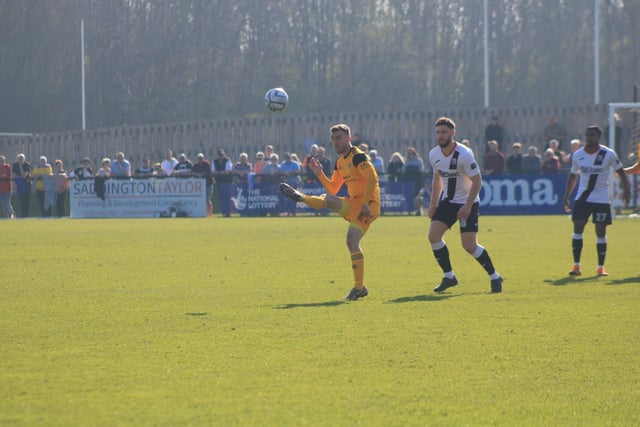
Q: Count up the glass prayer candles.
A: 0